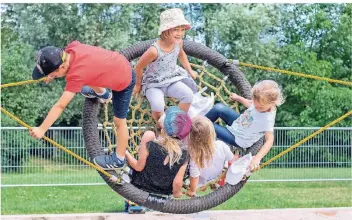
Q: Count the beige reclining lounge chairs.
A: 0